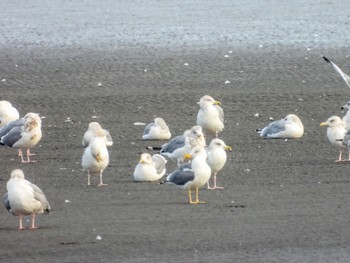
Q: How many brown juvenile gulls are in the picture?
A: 0